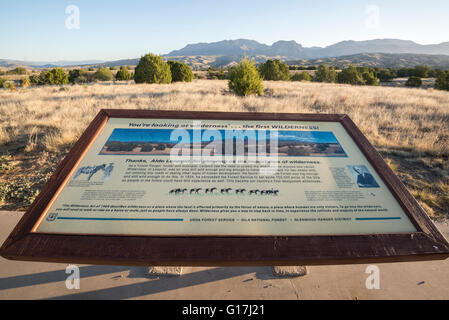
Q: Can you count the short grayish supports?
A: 2